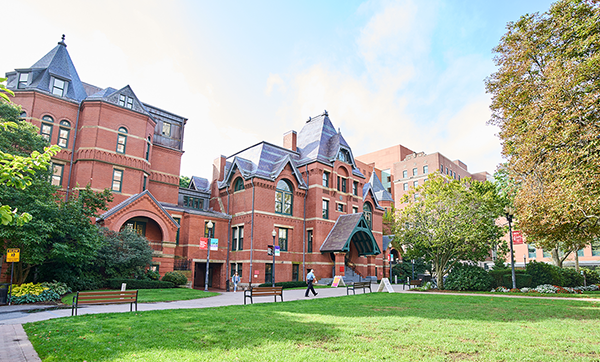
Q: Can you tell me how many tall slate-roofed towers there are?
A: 2